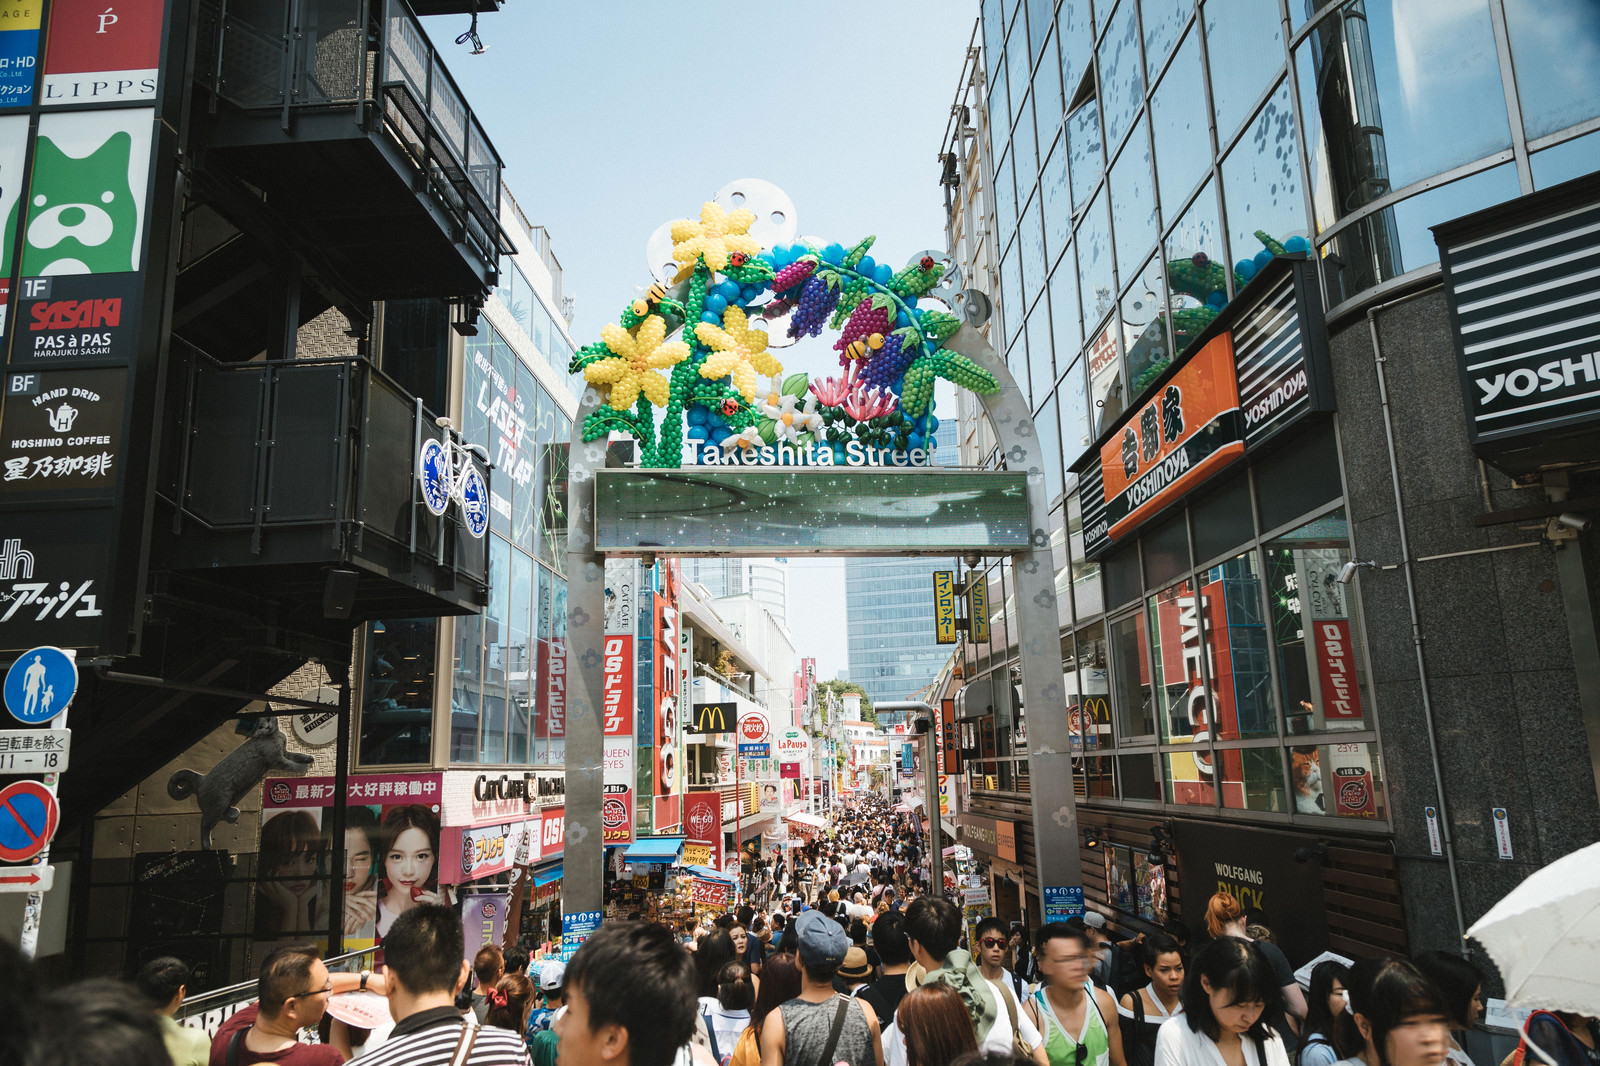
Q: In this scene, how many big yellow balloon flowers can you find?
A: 3